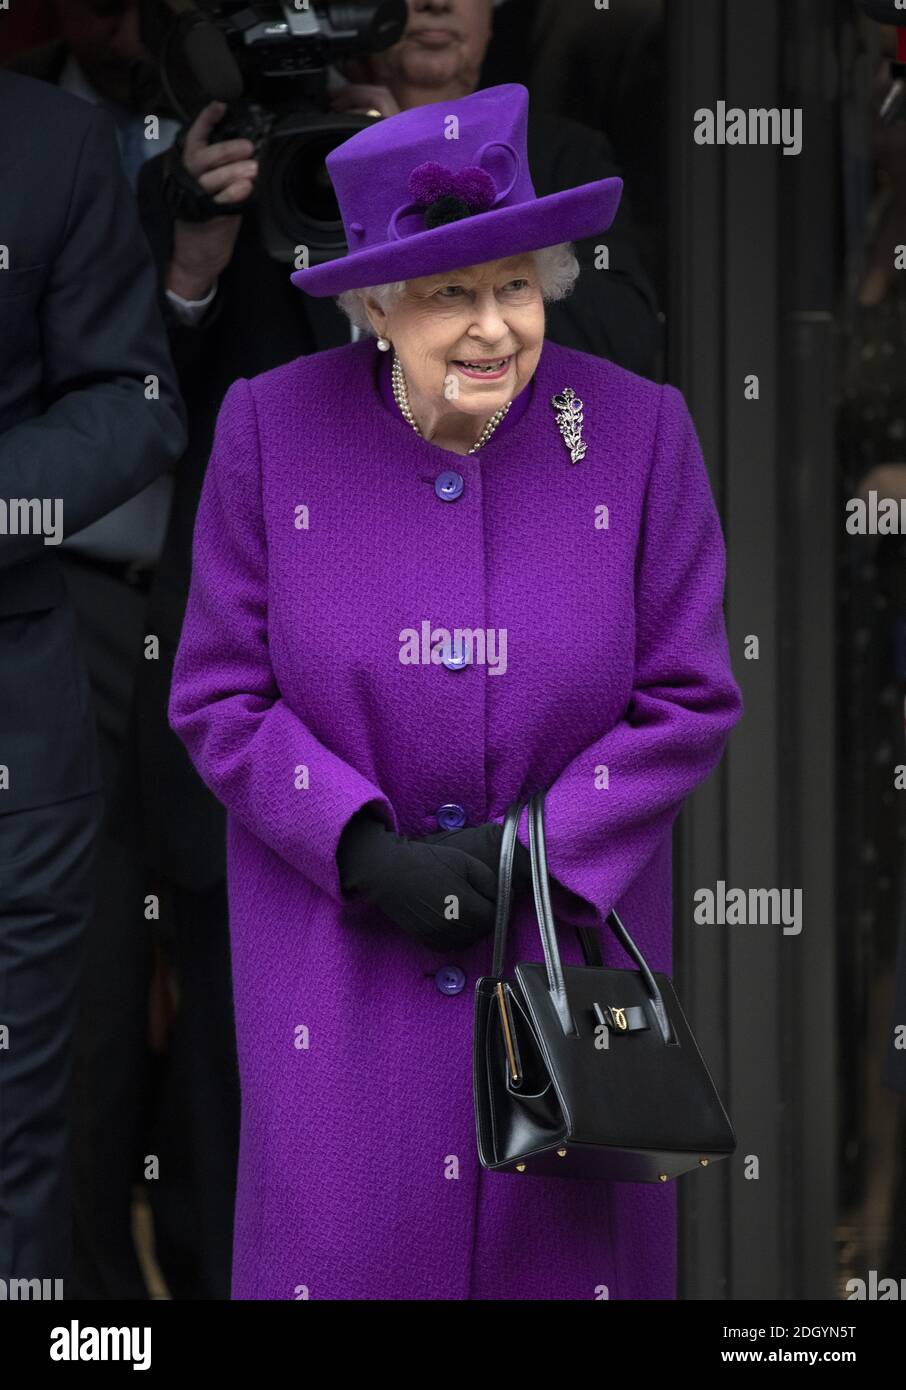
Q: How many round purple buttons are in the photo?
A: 4